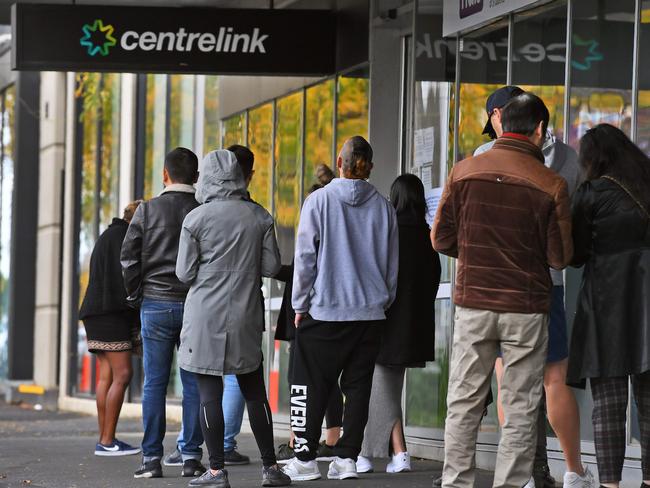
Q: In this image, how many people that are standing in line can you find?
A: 10